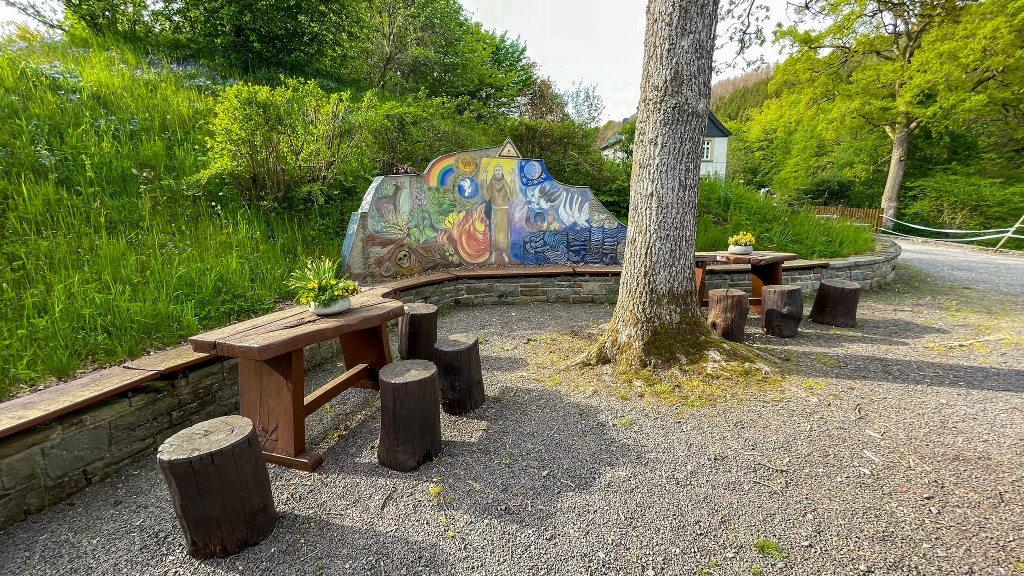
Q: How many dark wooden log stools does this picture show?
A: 7